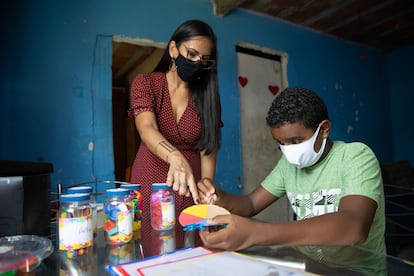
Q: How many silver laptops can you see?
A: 0